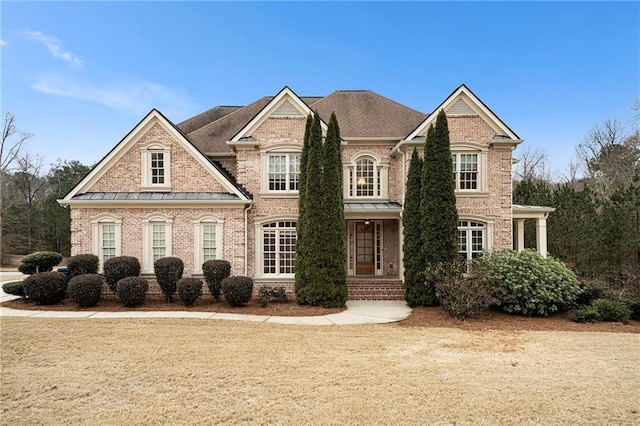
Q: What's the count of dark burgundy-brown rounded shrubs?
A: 9